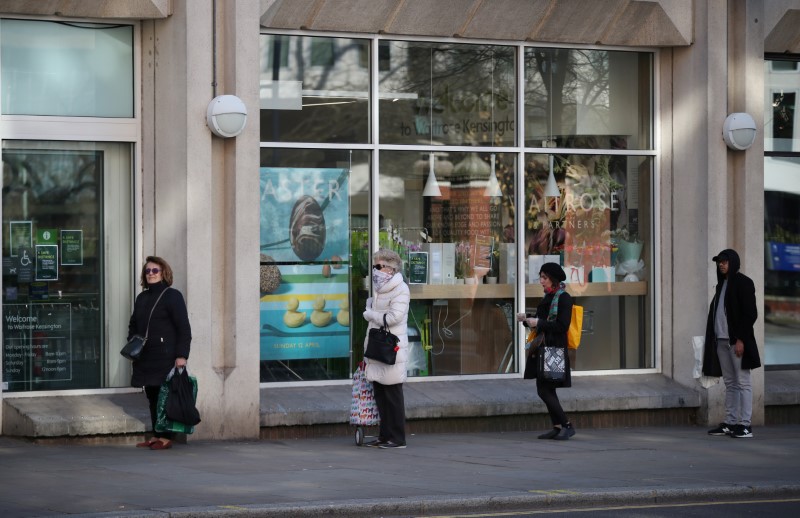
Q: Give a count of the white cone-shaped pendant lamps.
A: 3